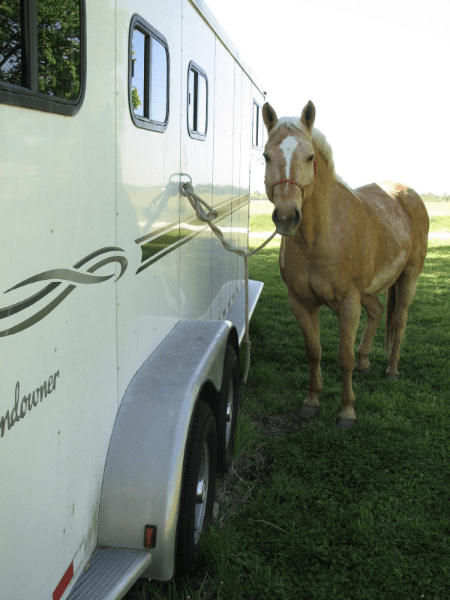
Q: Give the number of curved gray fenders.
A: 1